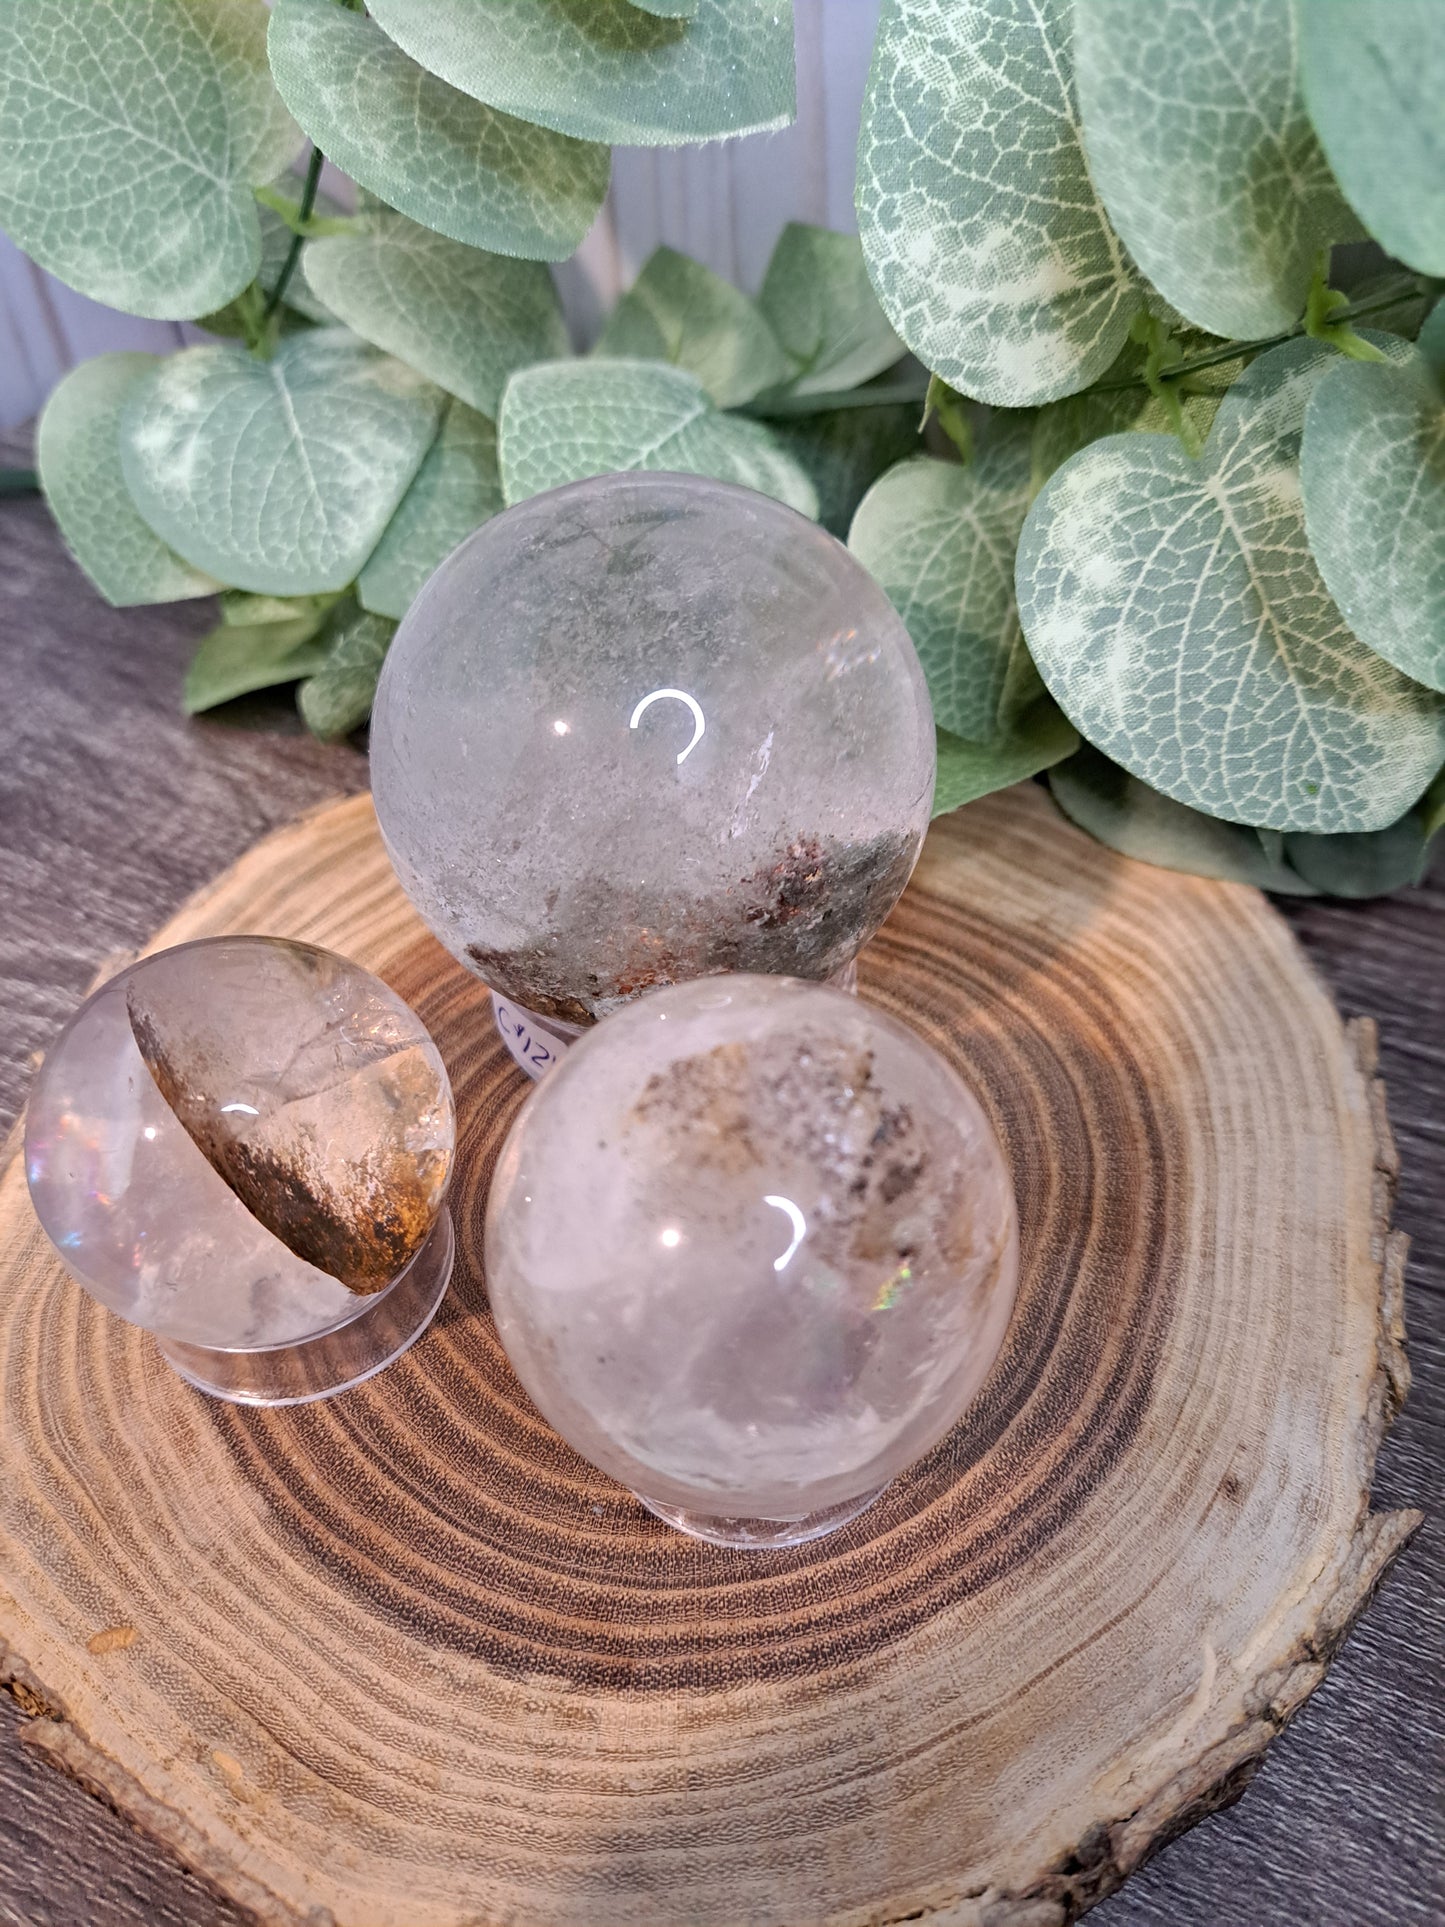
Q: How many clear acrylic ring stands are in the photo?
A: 3